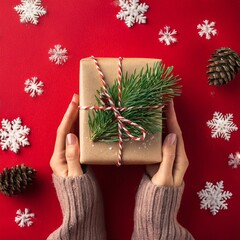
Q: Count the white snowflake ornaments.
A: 11